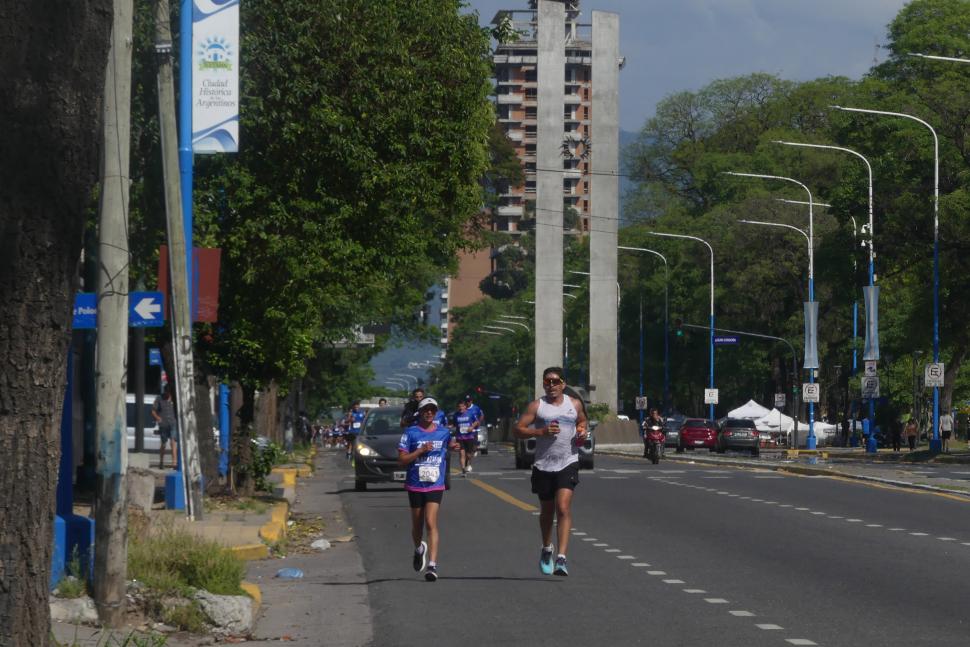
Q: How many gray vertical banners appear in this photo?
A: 2